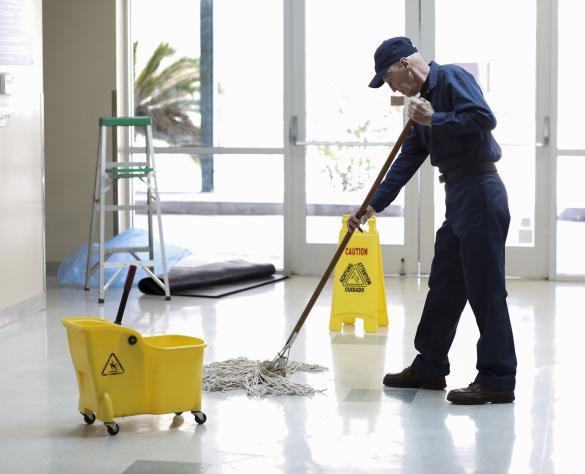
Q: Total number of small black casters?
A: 3